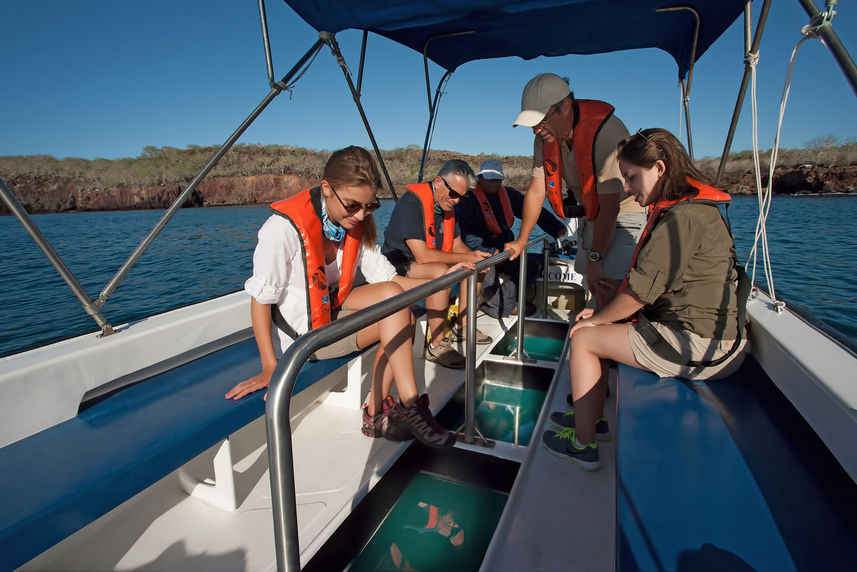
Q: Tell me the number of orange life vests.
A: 5